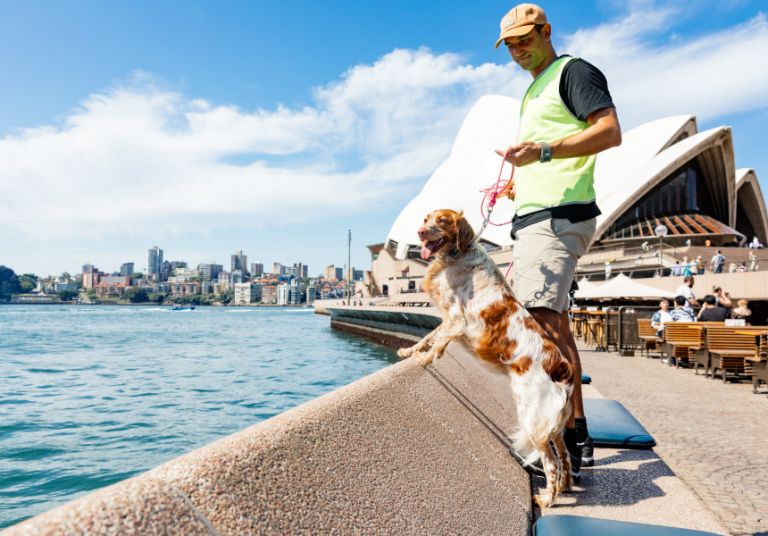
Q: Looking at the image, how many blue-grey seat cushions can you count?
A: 3